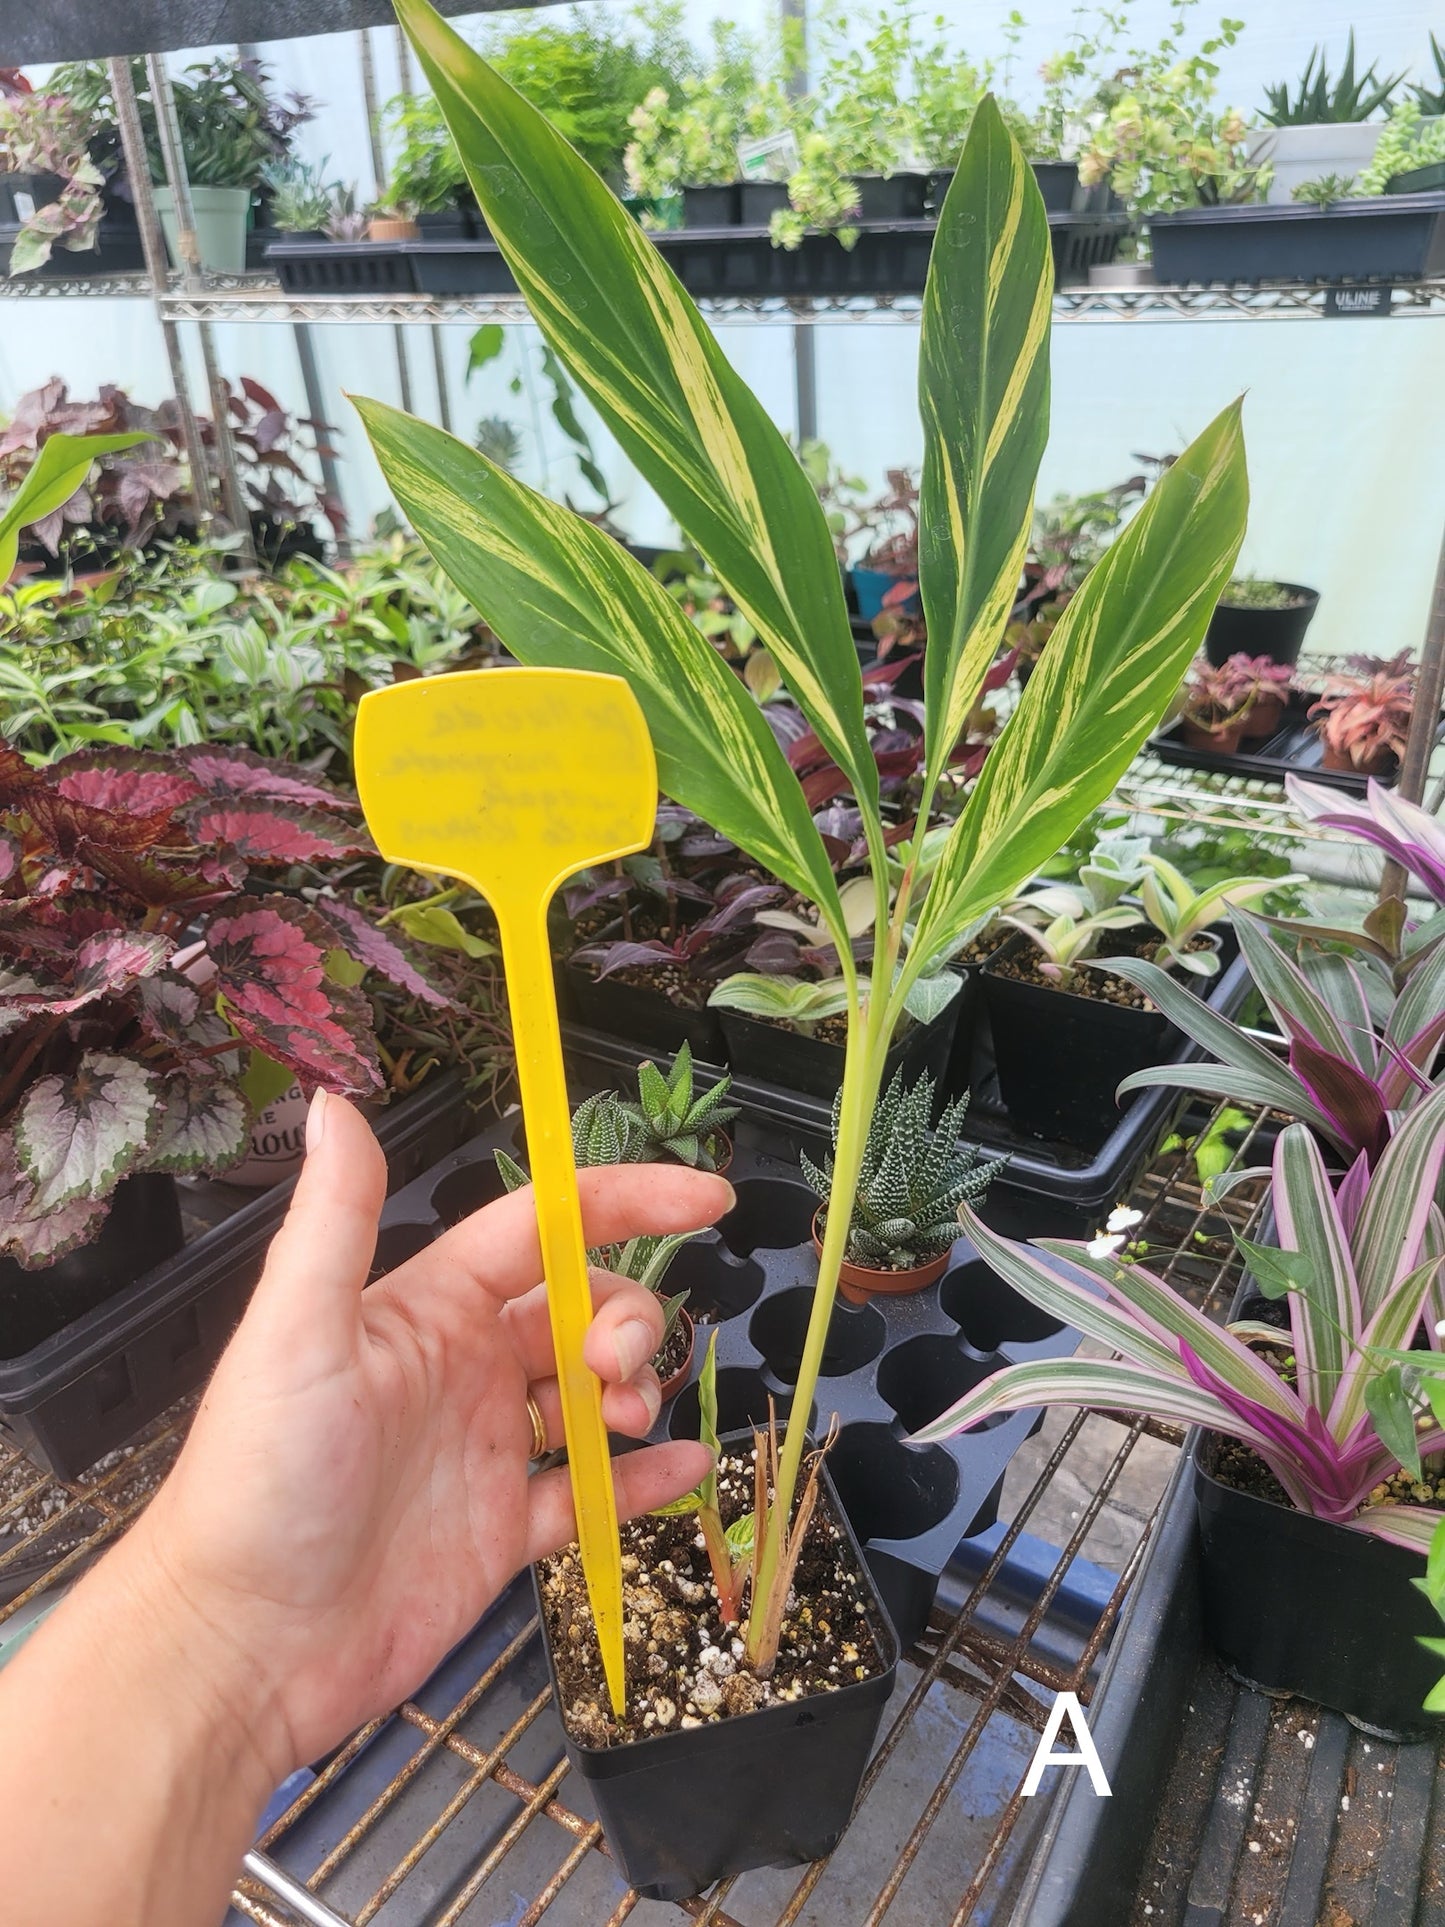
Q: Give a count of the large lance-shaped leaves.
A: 4